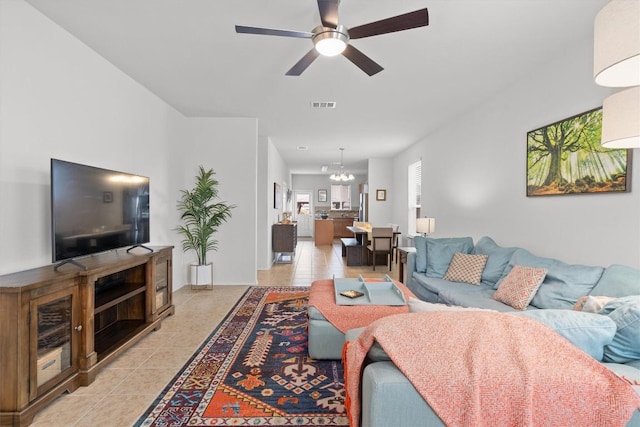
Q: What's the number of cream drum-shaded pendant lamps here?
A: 2